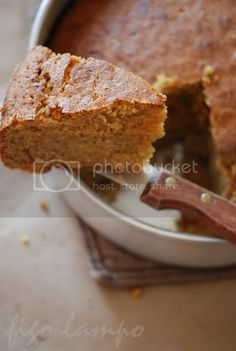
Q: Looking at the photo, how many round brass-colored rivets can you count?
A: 2